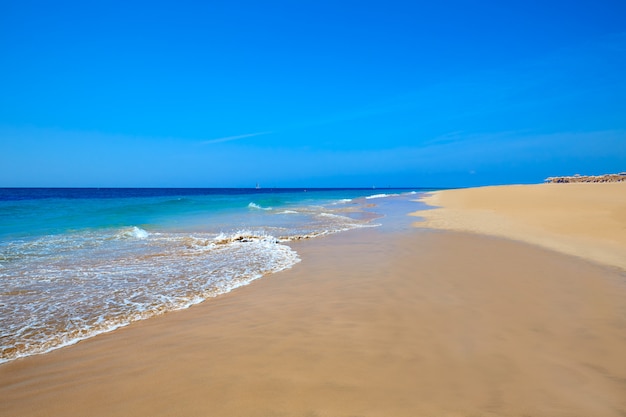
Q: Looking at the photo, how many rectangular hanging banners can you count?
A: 0